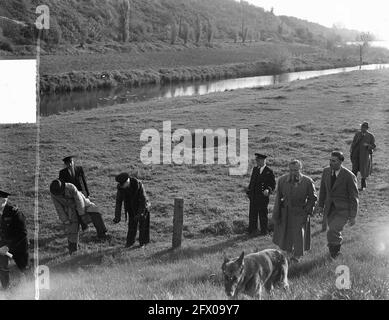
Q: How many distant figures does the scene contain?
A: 1